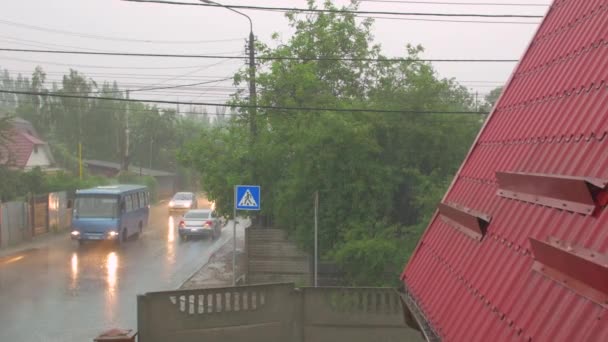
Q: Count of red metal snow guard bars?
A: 3